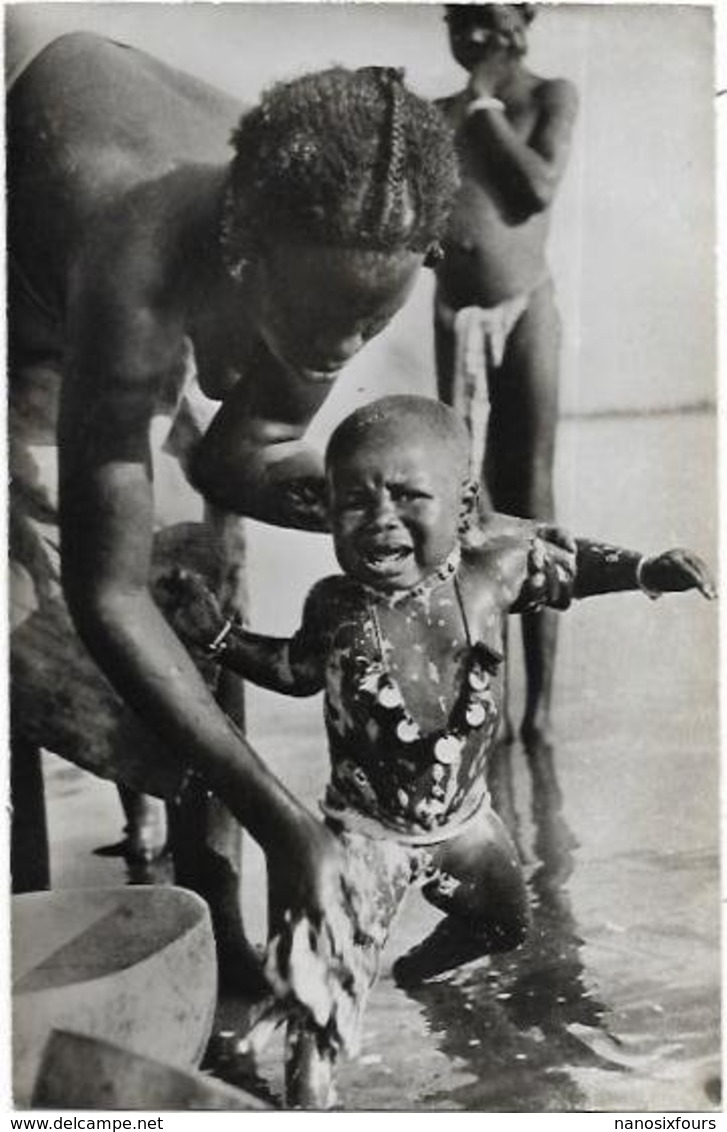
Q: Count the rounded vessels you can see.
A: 2